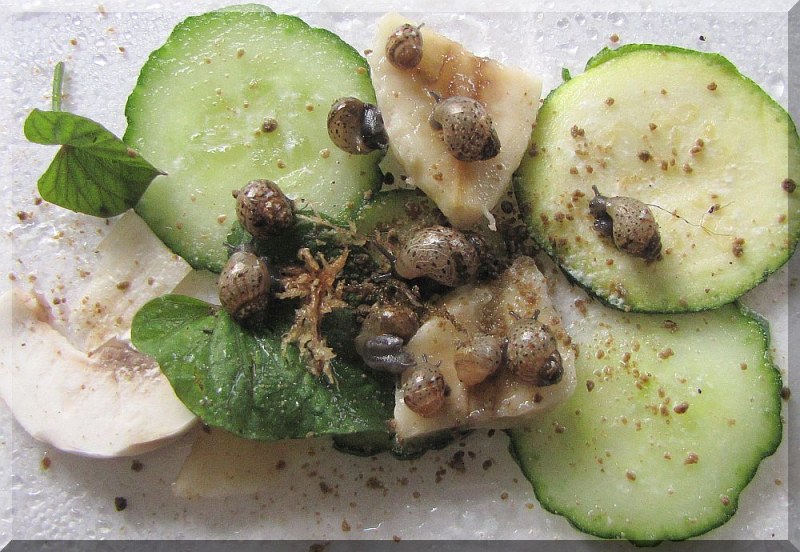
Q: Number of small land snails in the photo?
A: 11